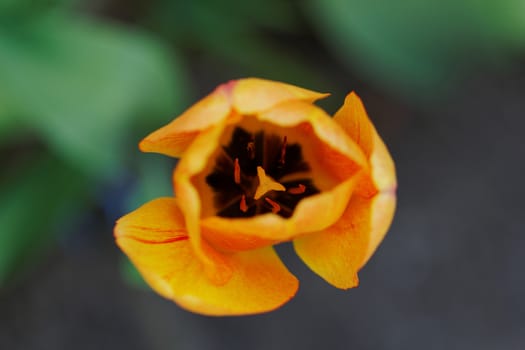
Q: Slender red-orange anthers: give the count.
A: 6